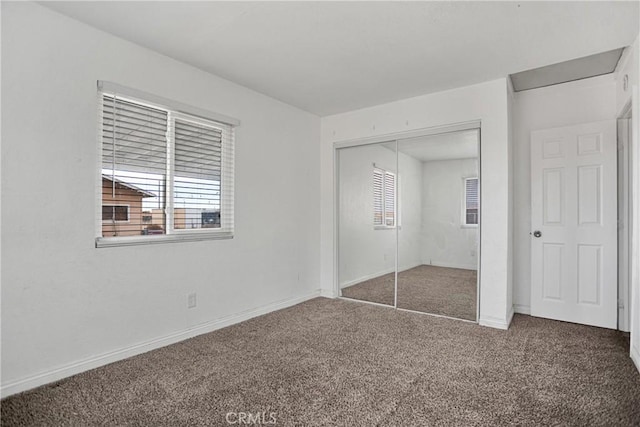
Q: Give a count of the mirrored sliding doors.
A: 2